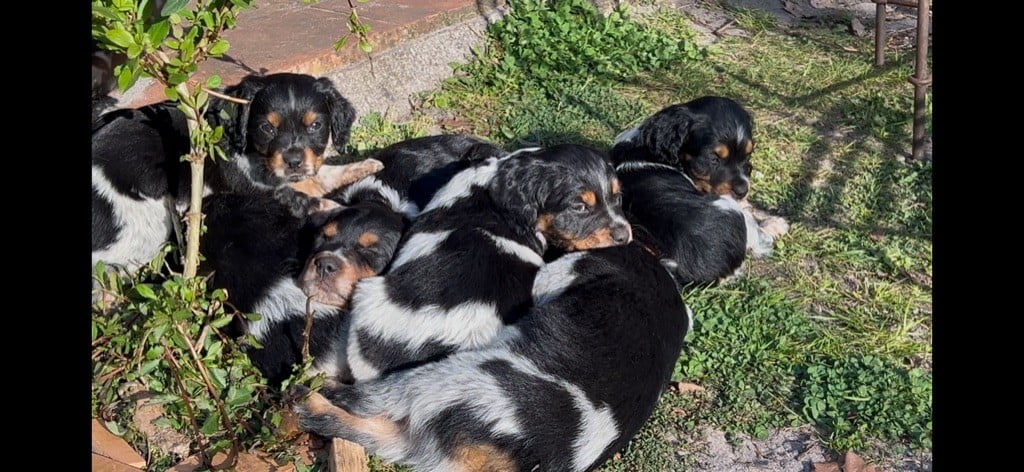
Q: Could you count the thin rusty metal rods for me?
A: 2